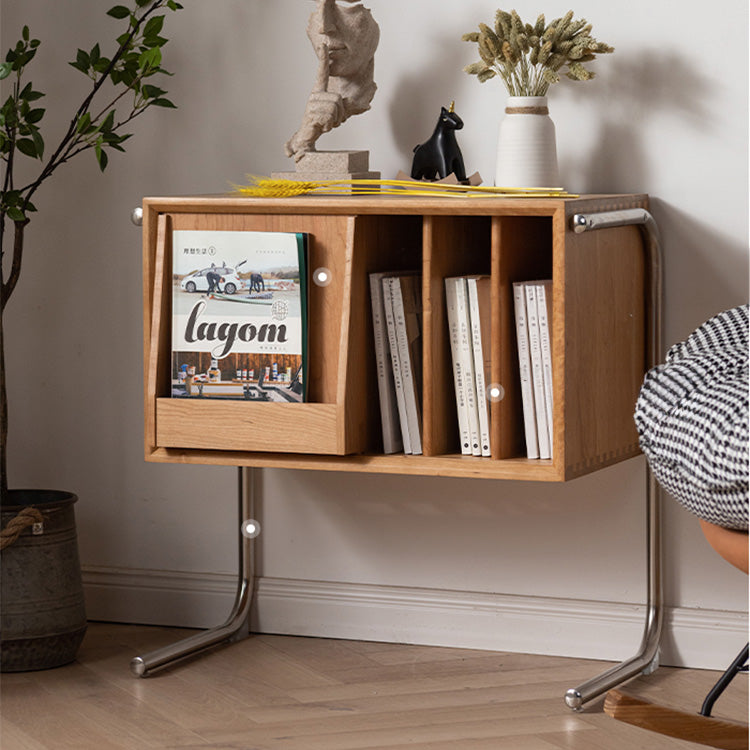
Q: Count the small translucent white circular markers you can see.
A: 3